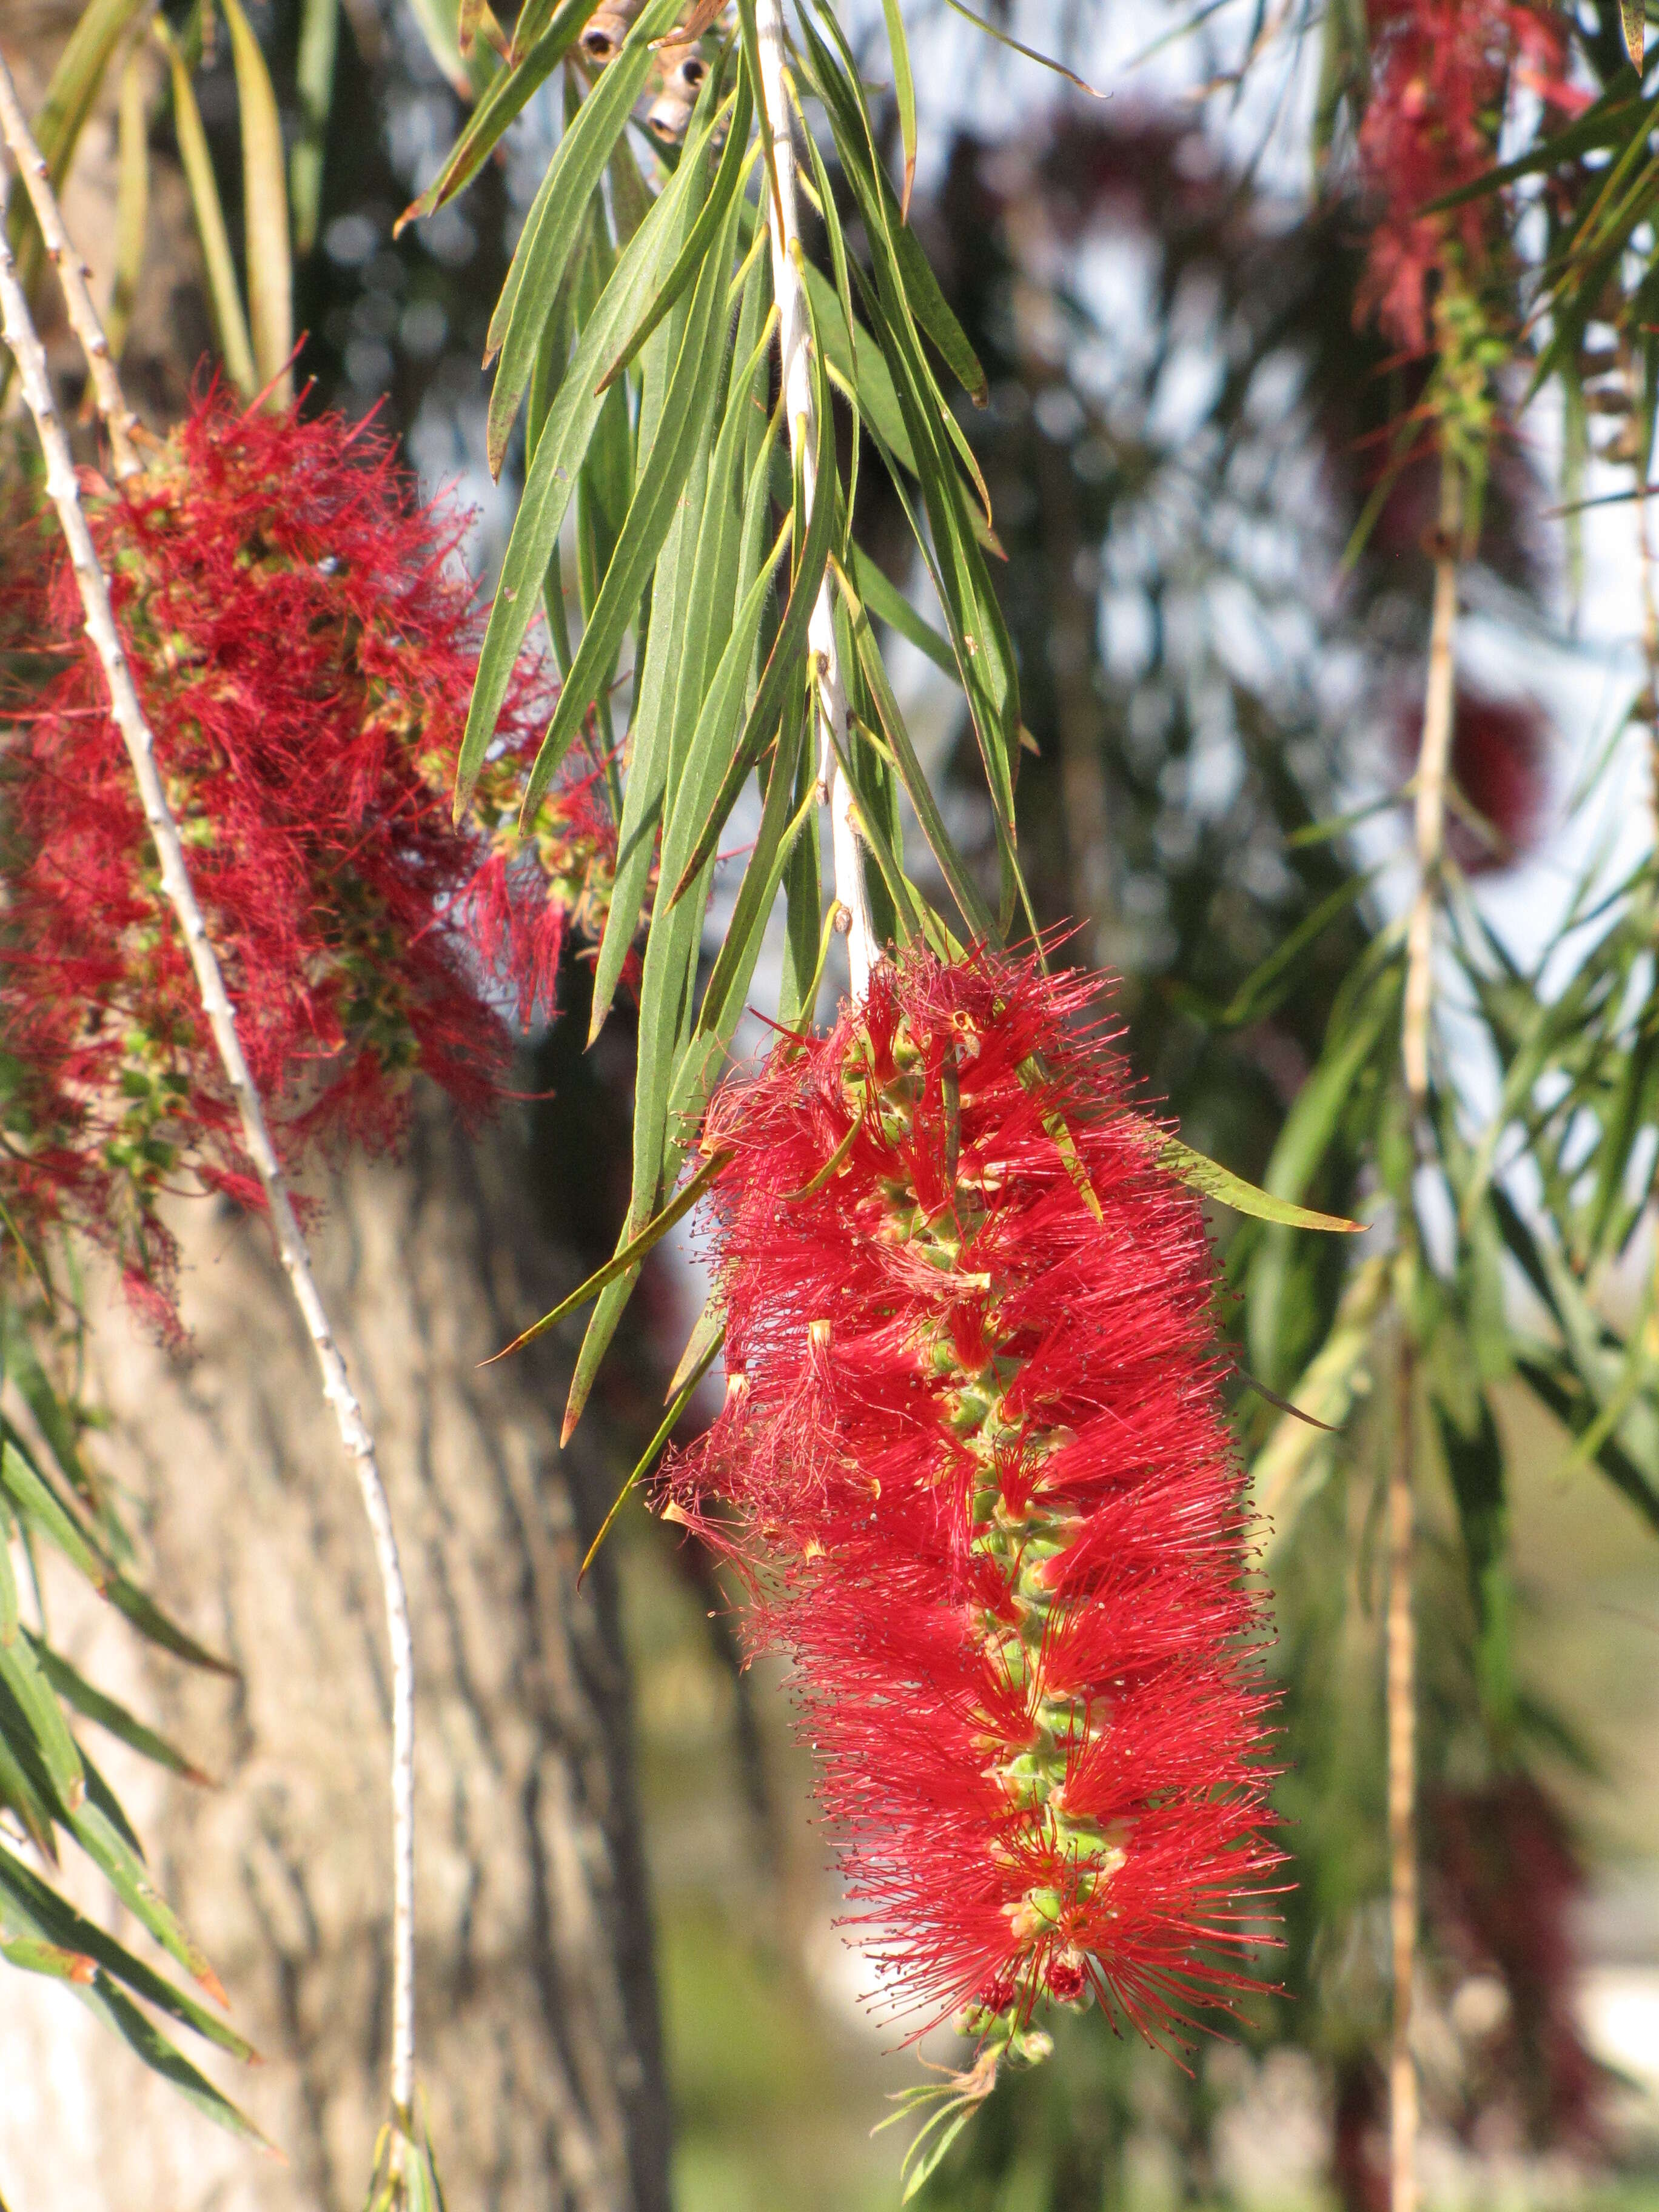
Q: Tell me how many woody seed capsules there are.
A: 3